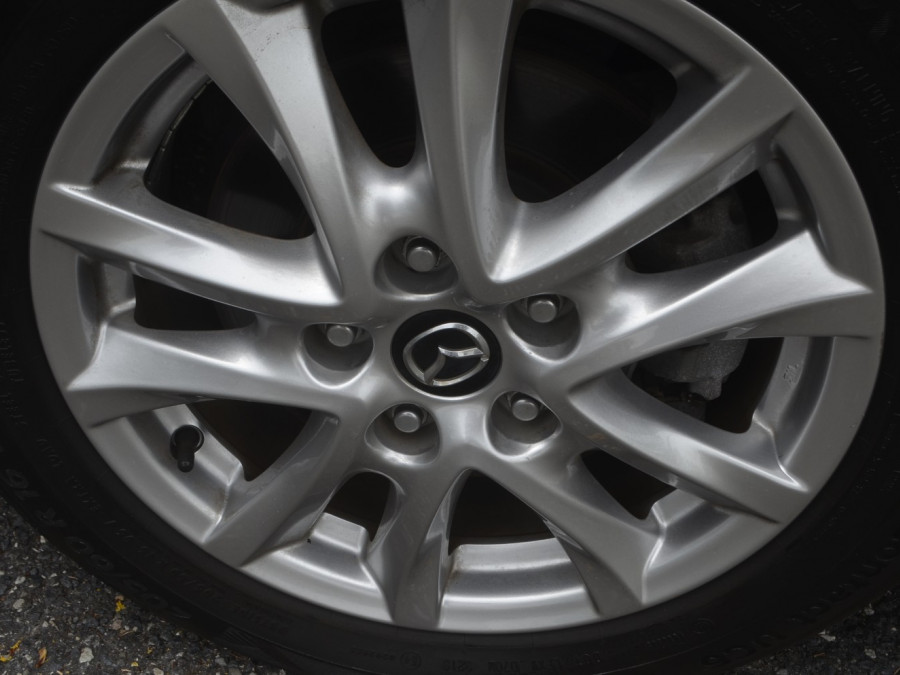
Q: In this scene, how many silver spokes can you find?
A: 10